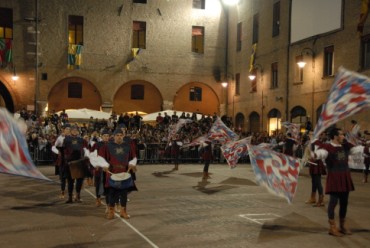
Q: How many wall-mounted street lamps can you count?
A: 4